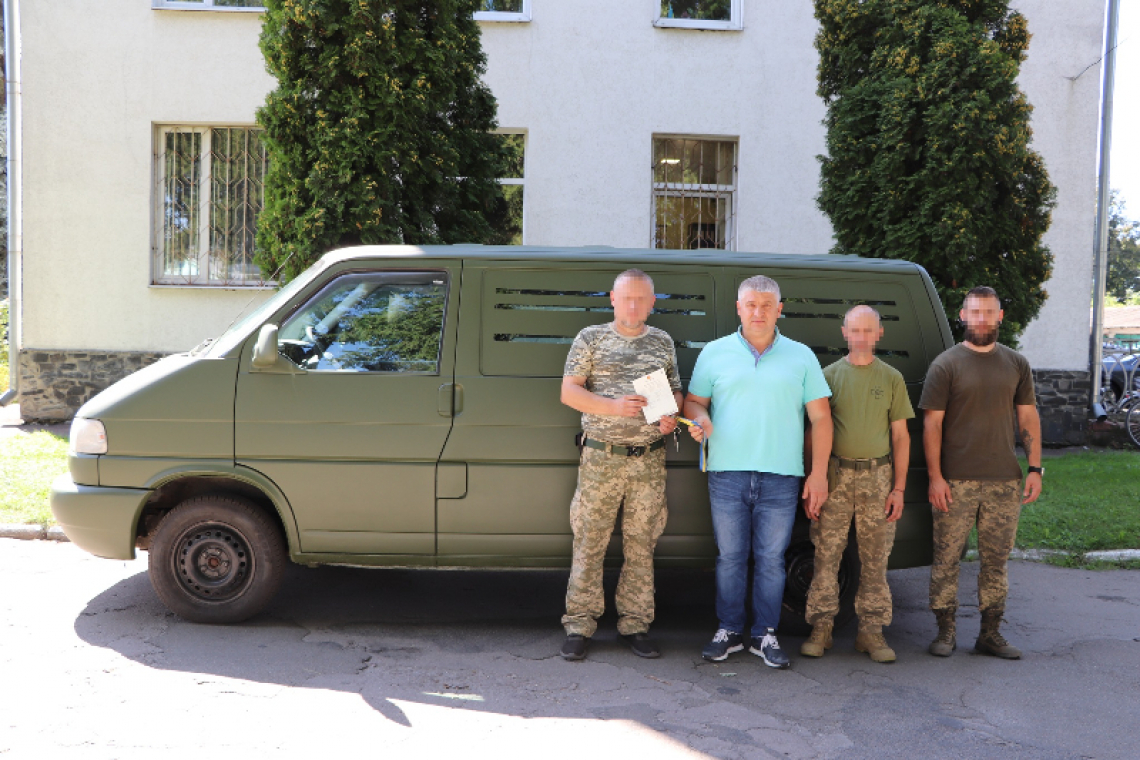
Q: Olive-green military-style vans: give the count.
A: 1